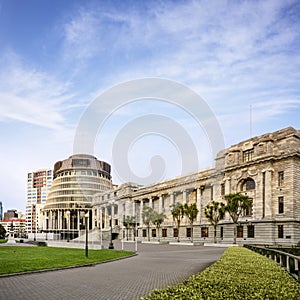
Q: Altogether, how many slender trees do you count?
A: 8